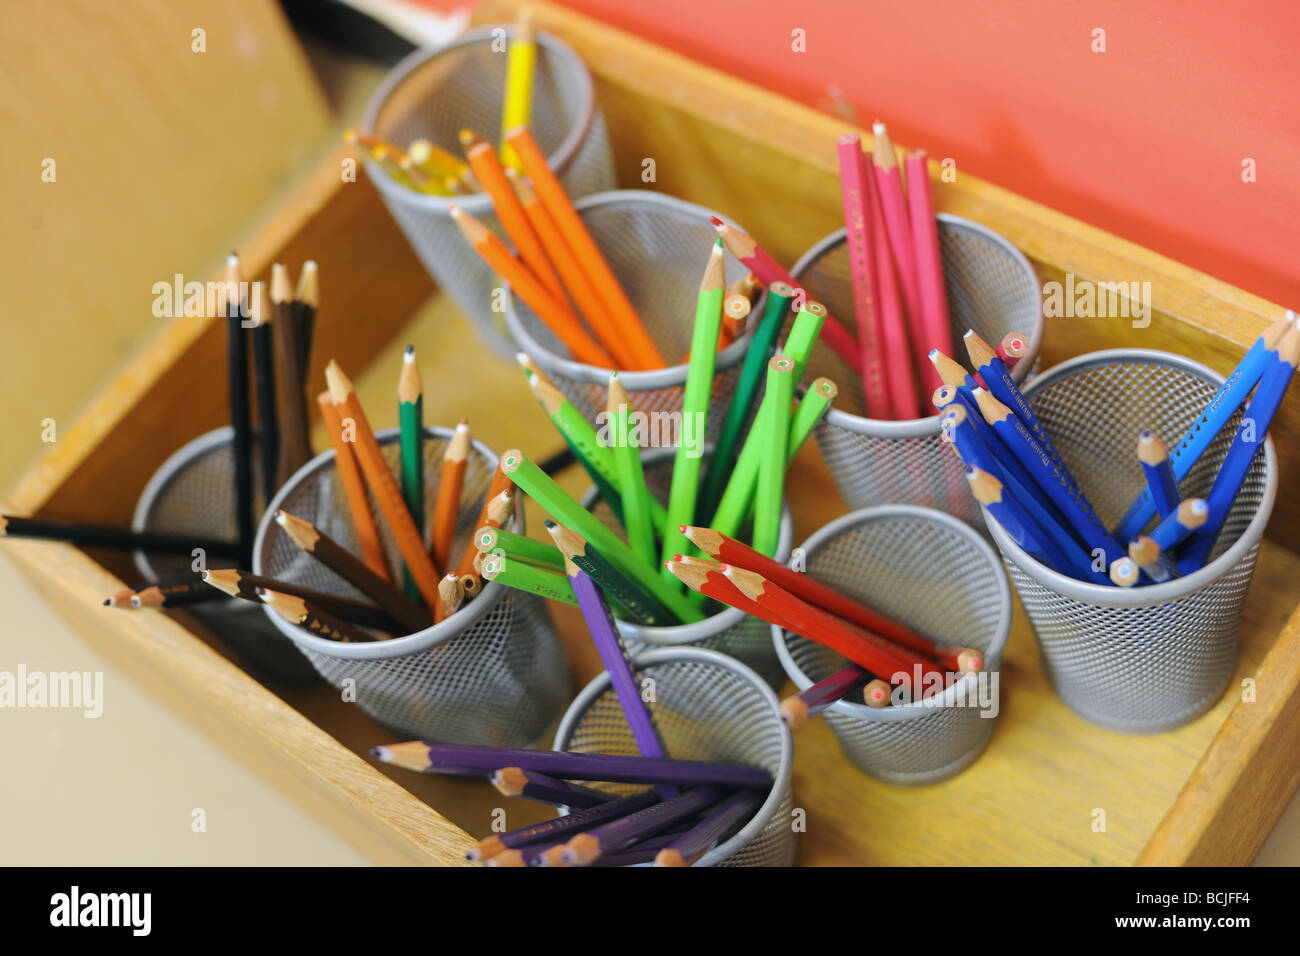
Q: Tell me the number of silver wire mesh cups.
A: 9